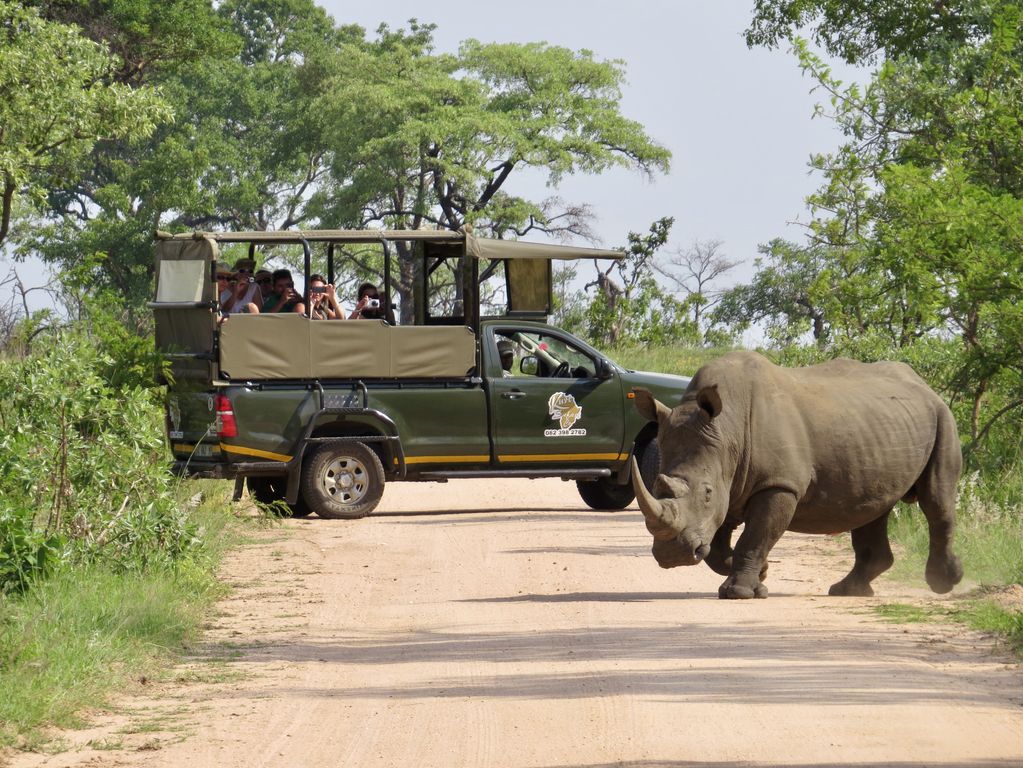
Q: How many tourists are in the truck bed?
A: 6